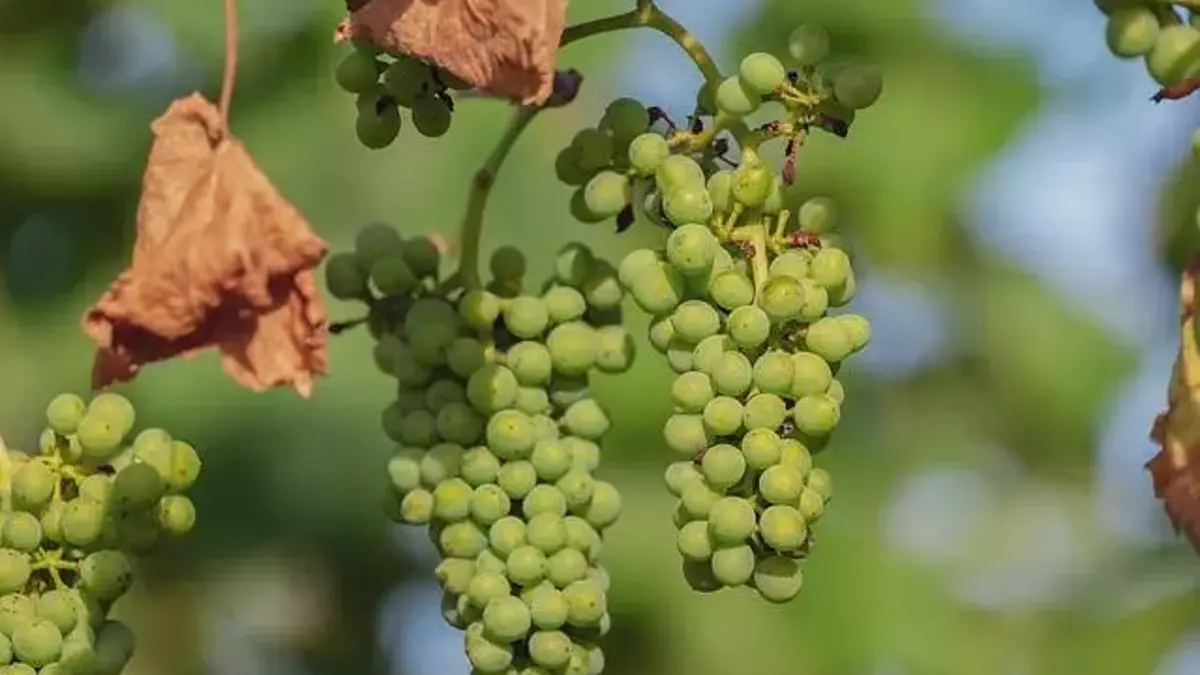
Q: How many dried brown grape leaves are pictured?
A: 3